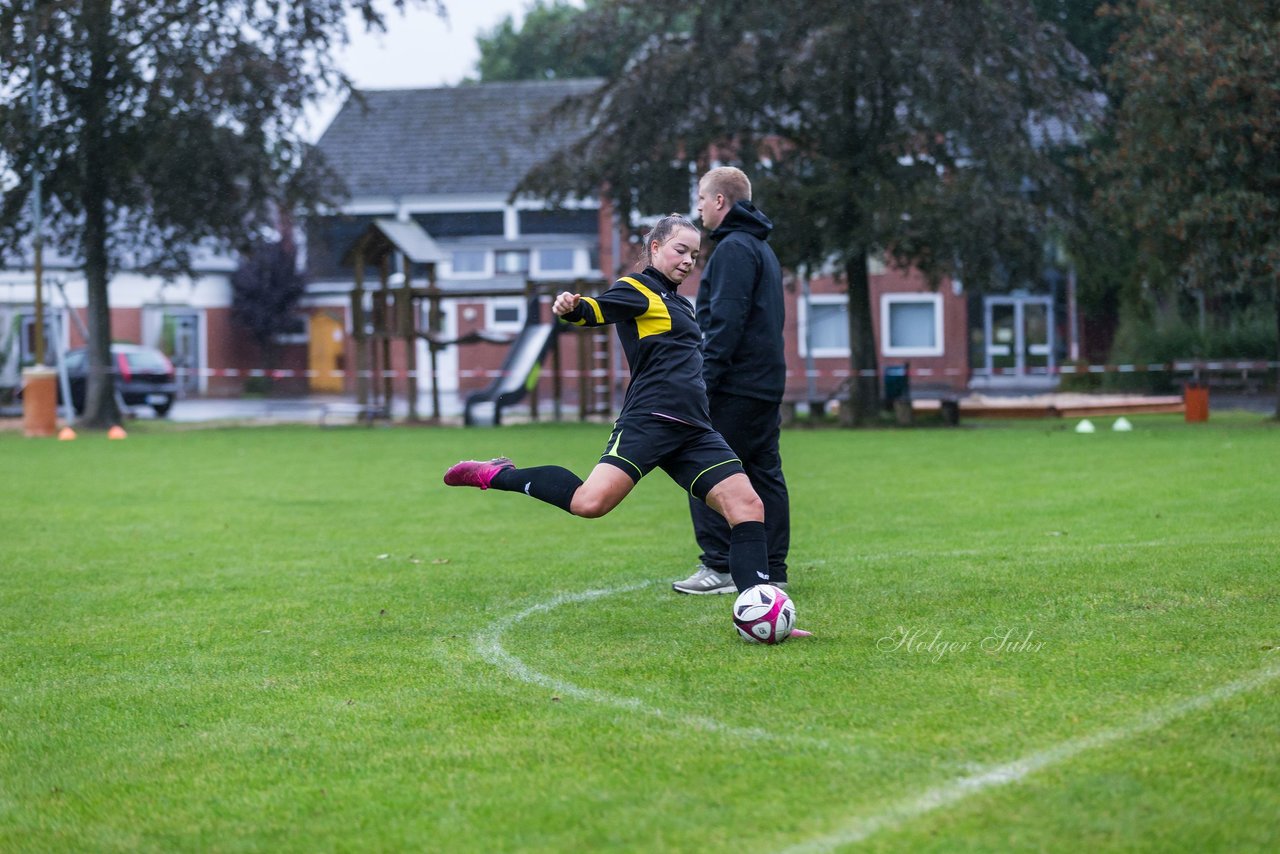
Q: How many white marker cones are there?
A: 2